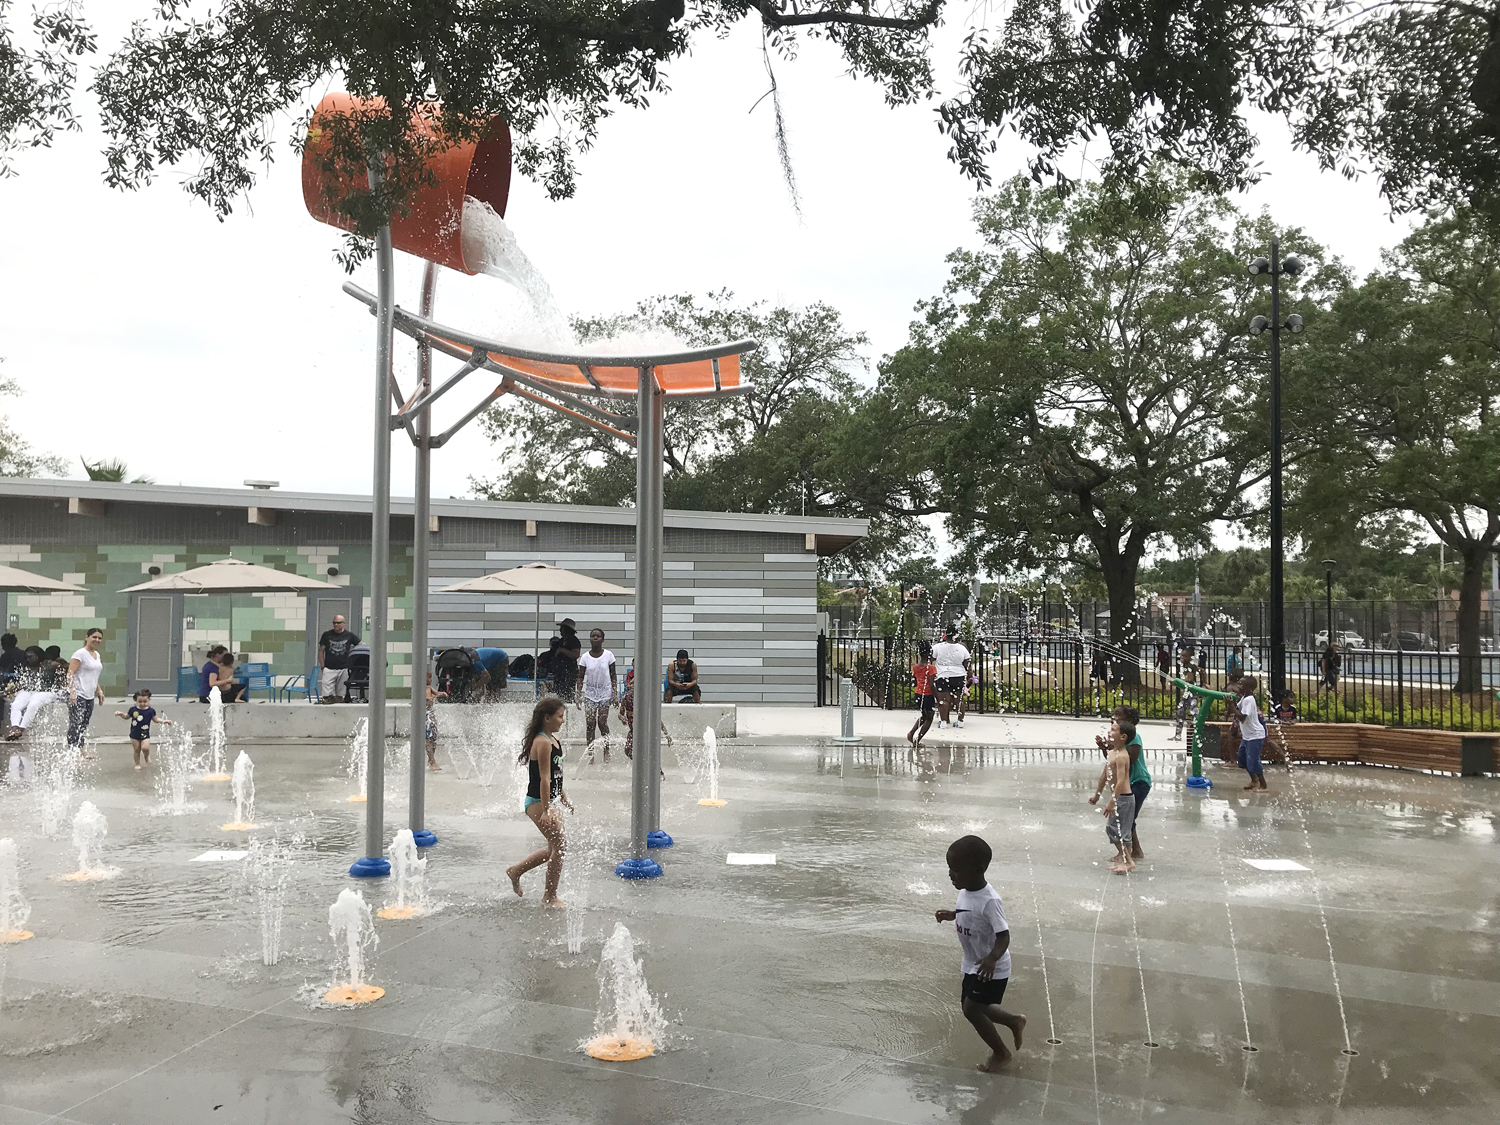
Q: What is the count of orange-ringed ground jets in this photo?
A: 9